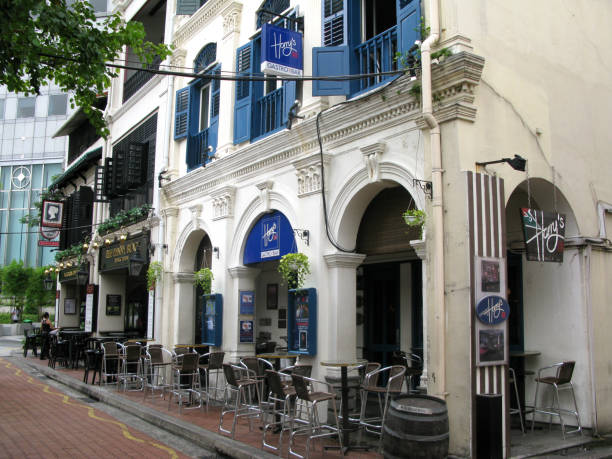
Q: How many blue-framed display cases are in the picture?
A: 2